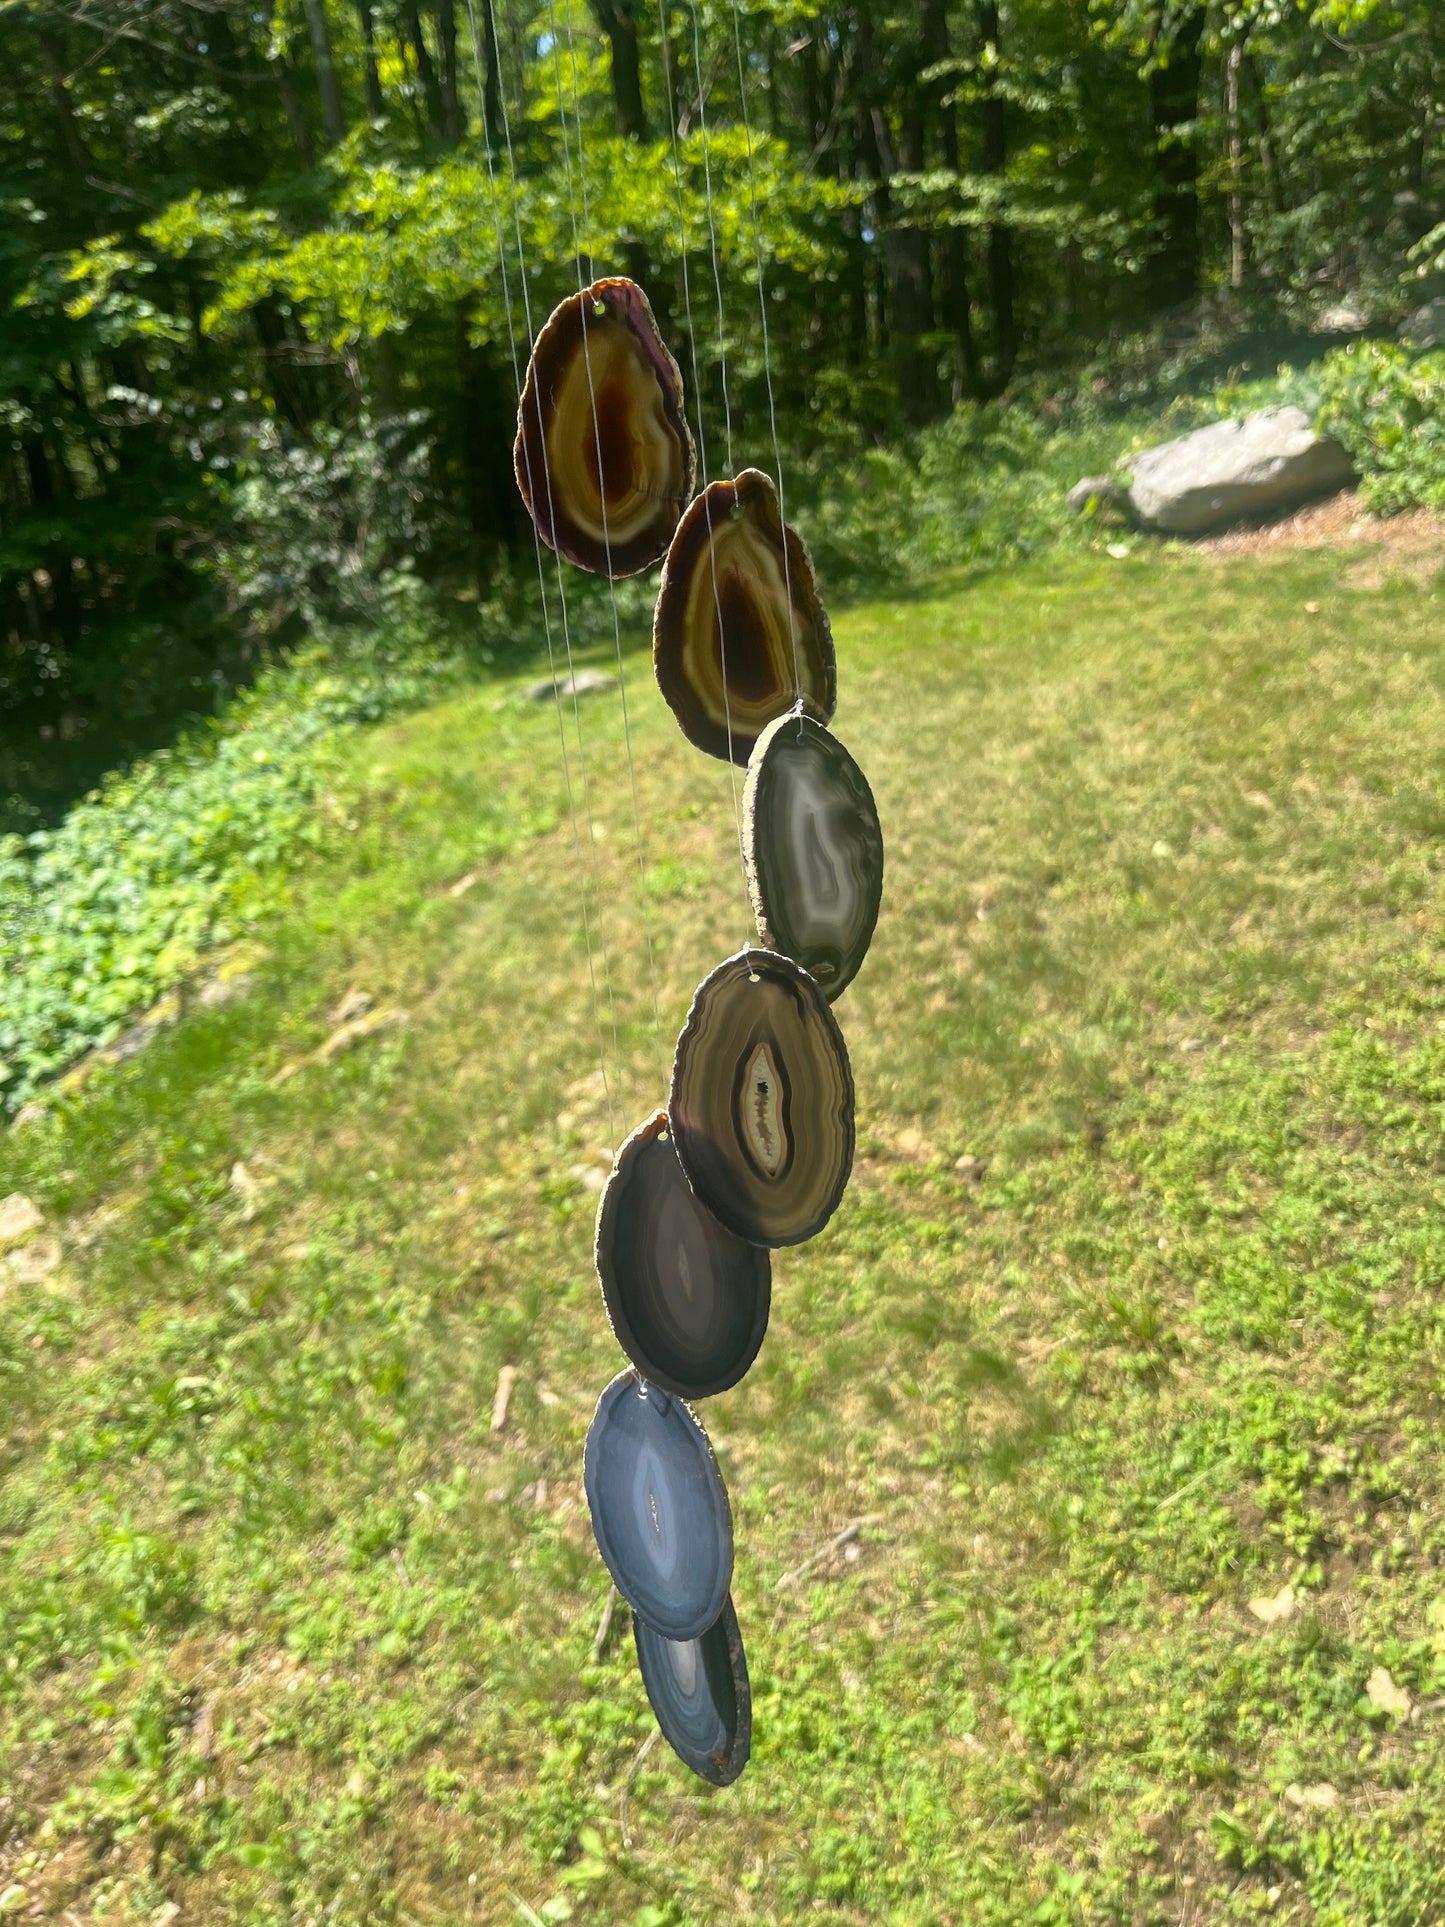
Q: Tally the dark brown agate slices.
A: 2